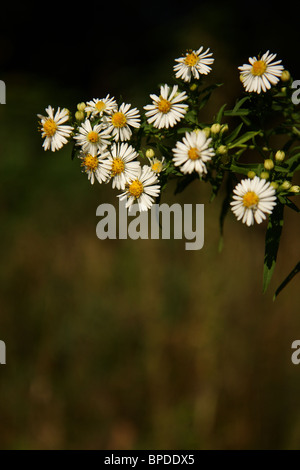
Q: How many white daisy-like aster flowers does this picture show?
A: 12